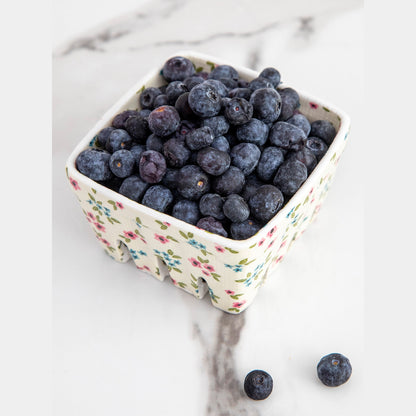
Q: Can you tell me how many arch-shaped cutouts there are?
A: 3